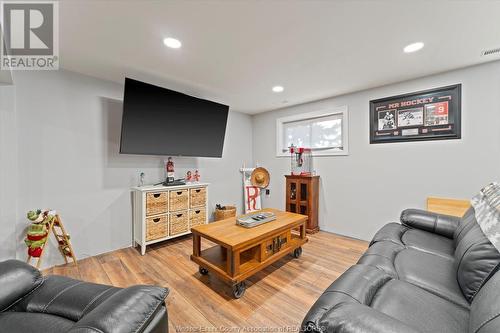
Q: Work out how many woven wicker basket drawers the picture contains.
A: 6